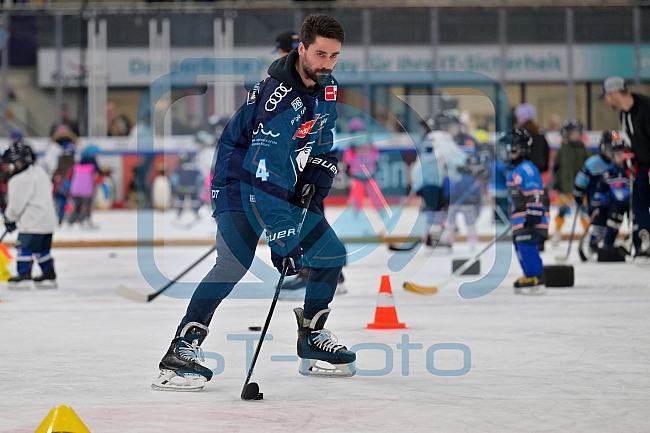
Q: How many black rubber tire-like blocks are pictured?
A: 3